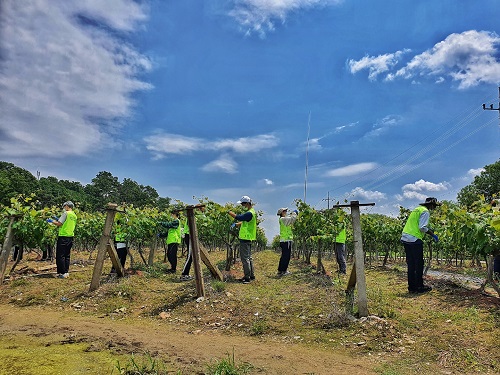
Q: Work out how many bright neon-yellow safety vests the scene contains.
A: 8